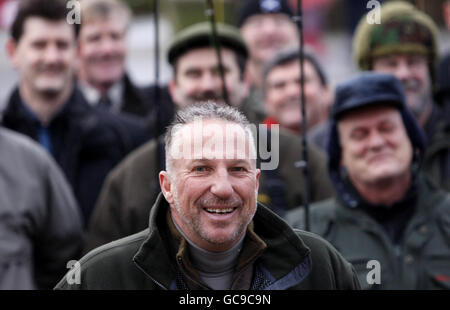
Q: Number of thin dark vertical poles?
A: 3